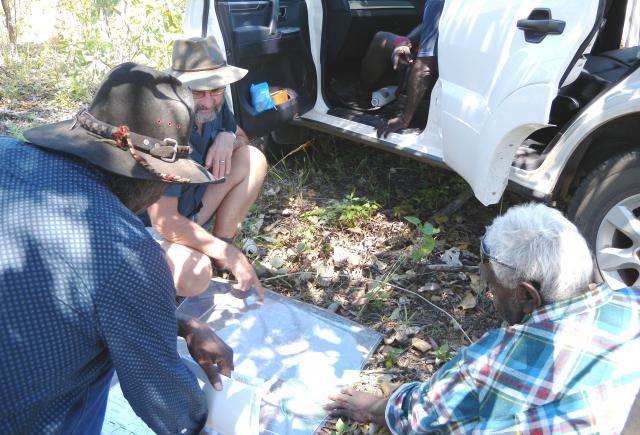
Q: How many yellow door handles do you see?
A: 0